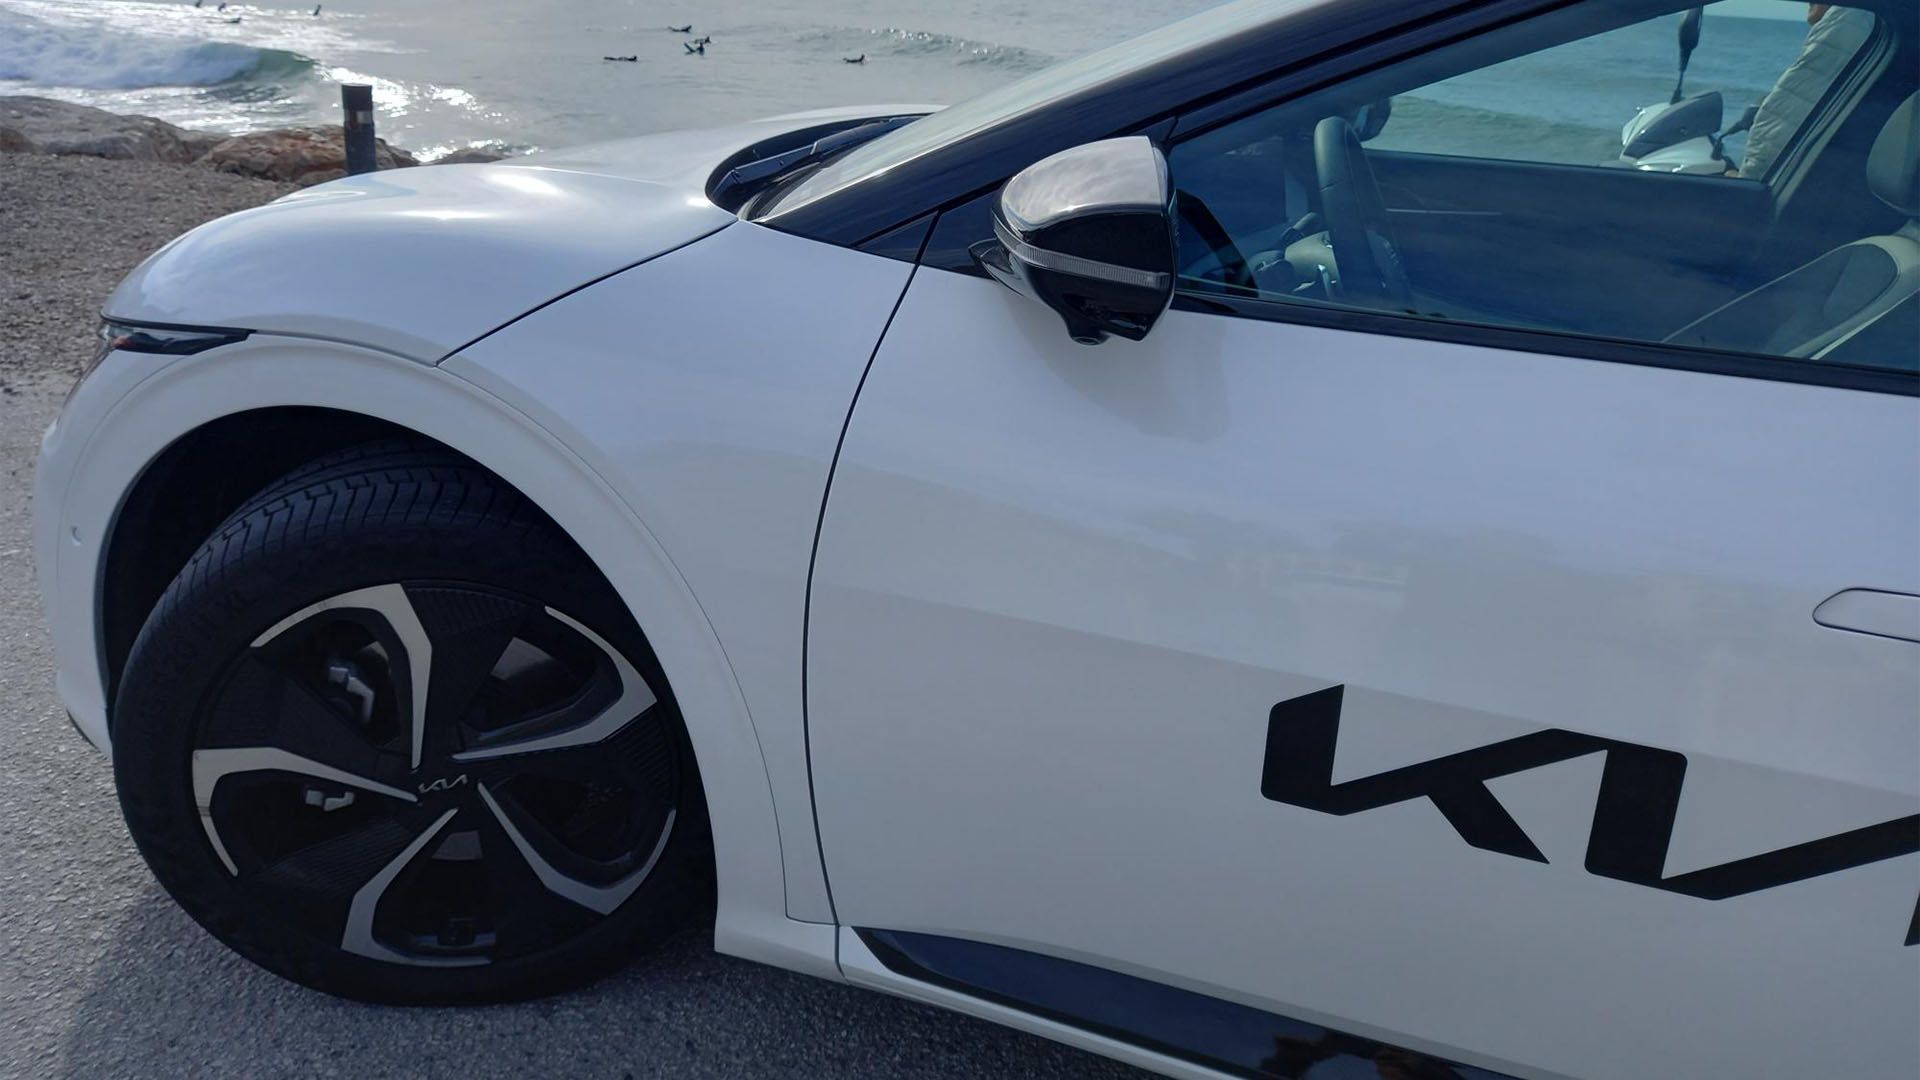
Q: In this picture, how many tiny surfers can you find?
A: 9